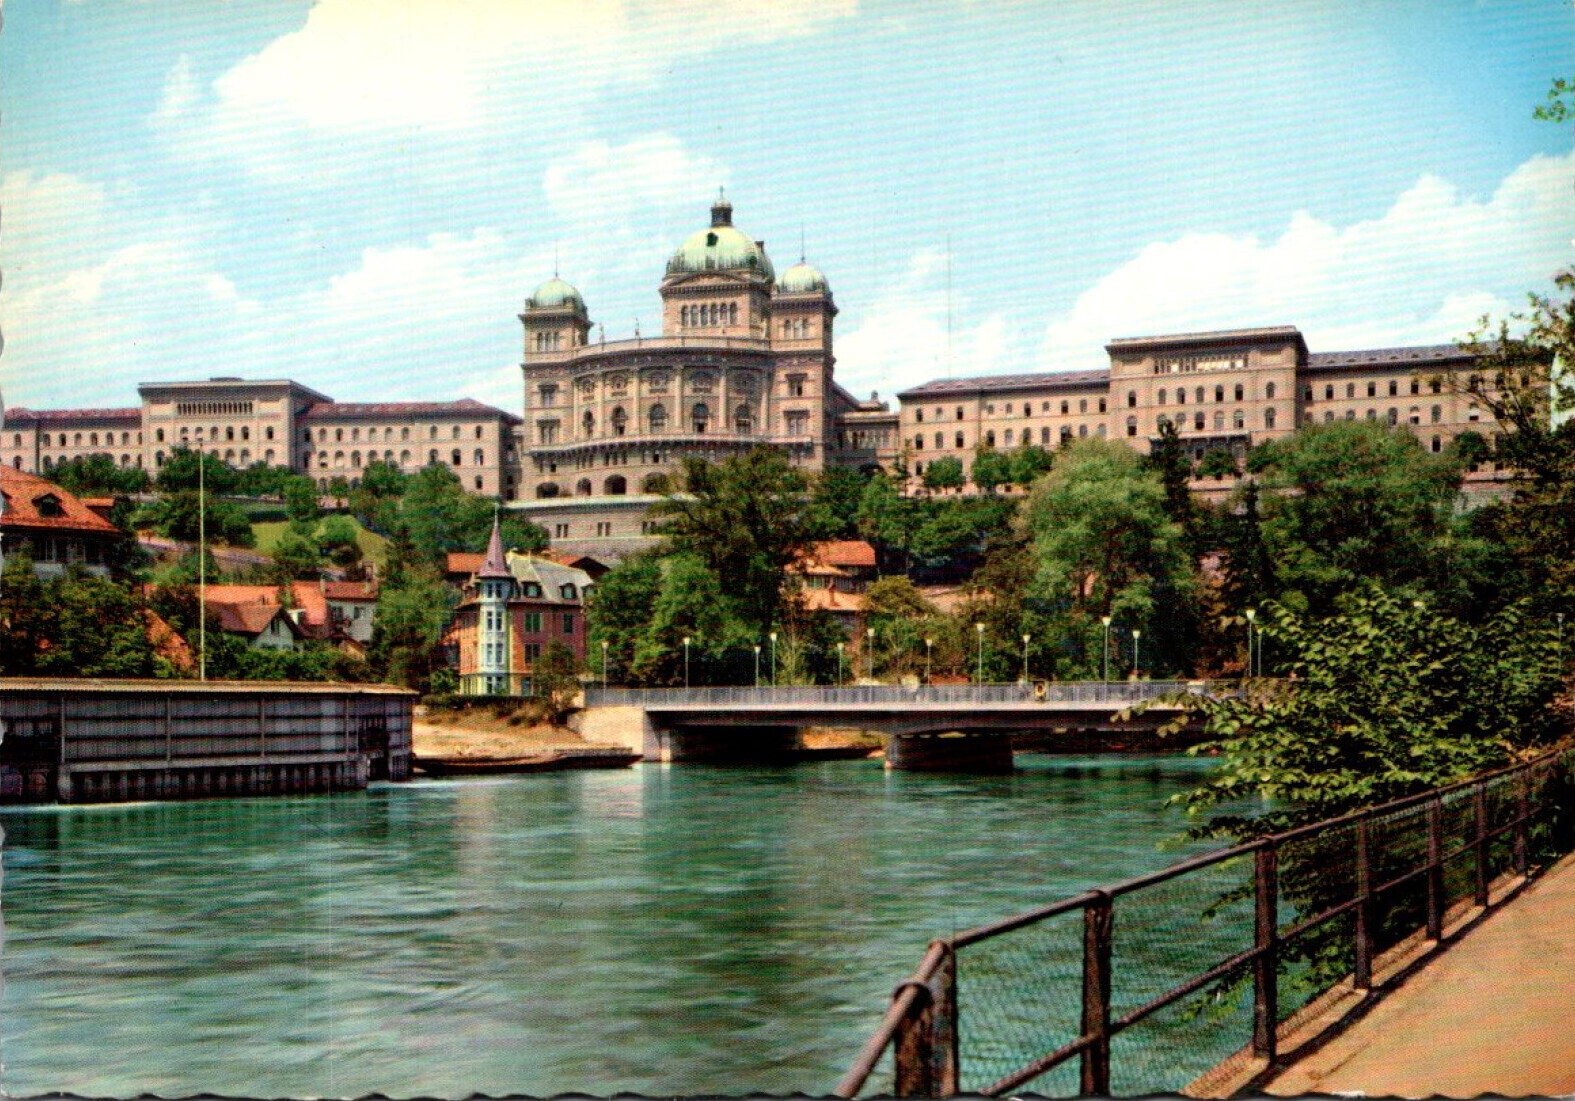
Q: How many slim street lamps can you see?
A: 13